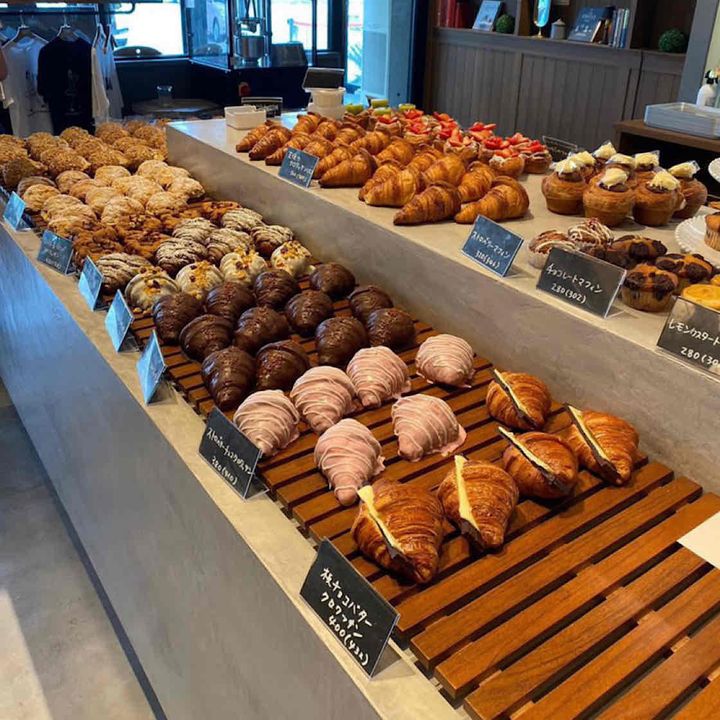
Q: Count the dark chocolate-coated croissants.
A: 12